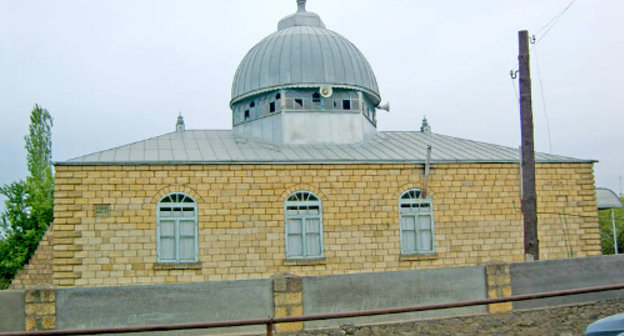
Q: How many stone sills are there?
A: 3